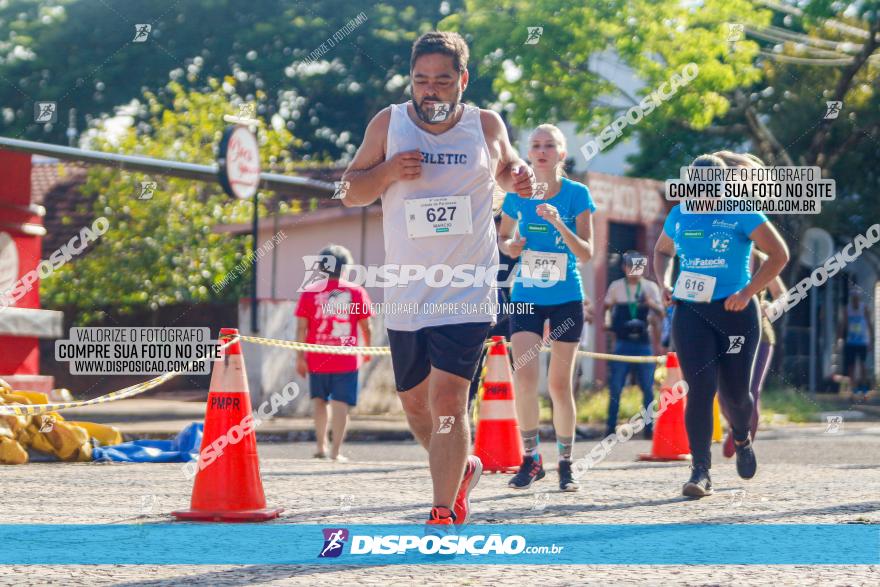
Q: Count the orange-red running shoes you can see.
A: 2